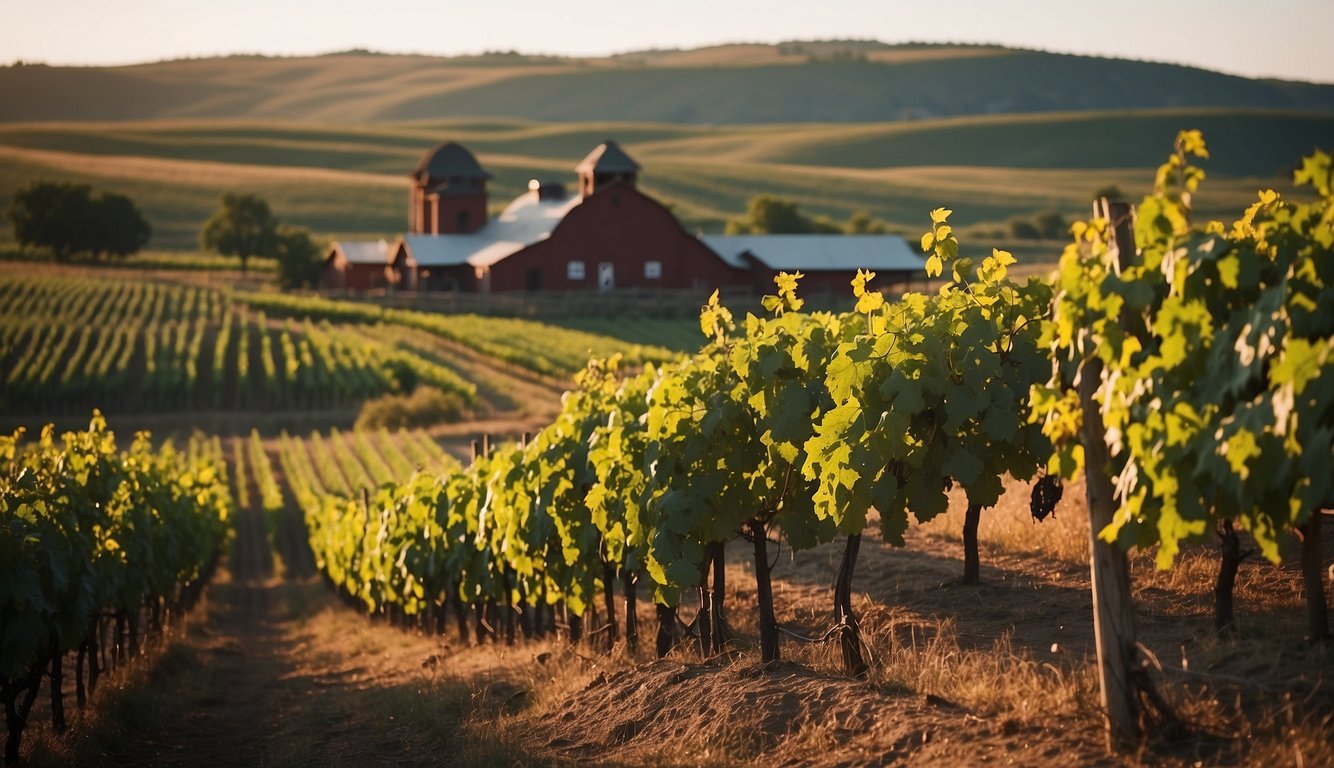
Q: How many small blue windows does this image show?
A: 2